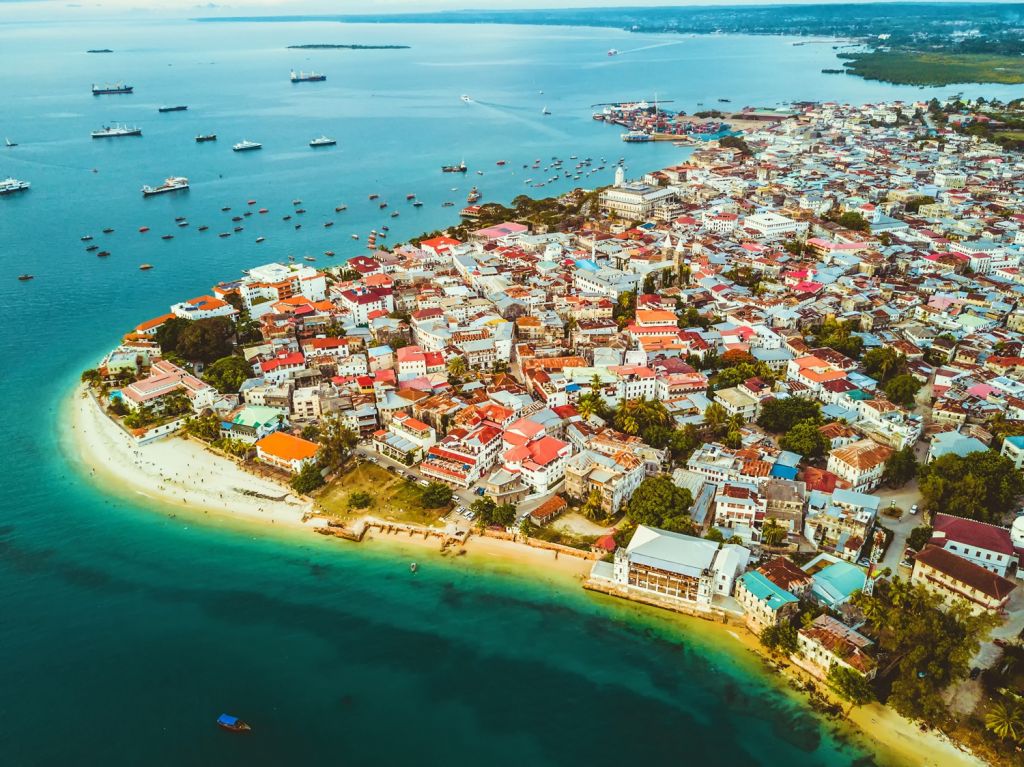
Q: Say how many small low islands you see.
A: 2